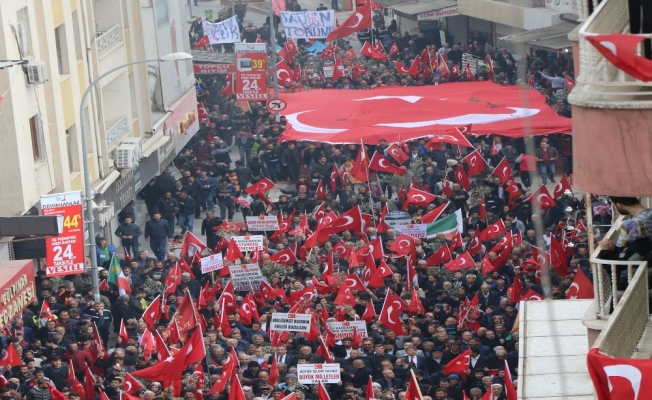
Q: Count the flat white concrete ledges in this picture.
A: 1